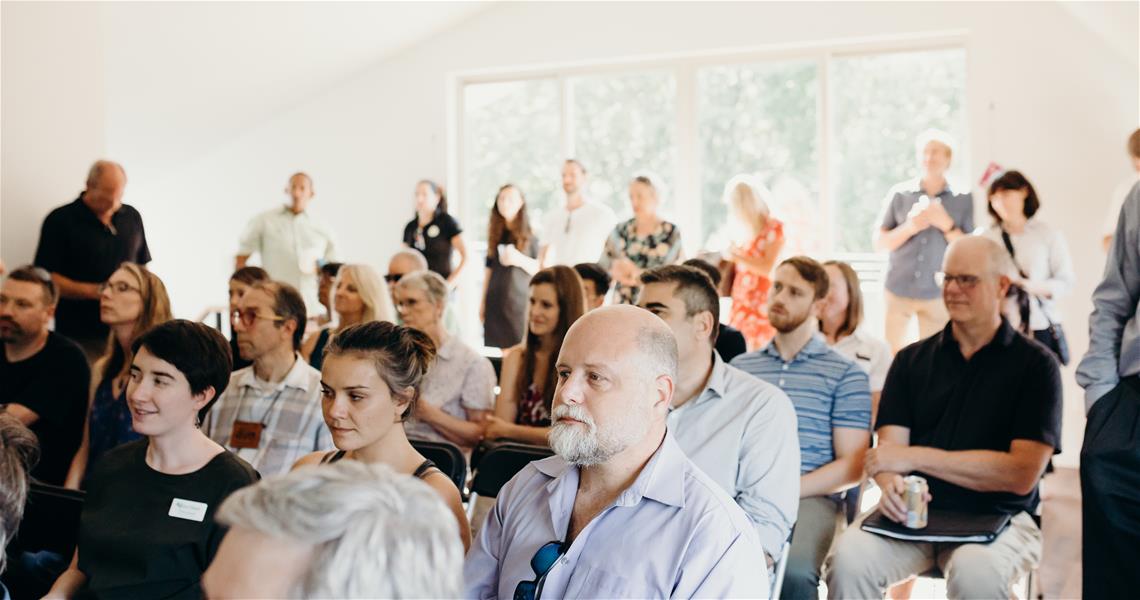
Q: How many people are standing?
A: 11